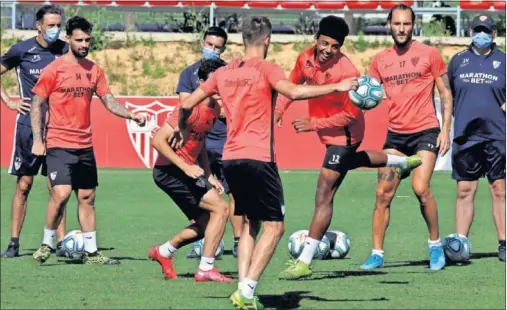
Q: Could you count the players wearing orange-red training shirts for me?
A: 5